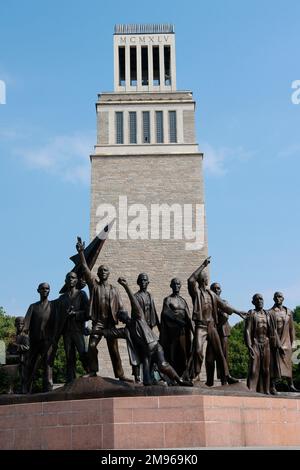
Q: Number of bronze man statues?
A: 11